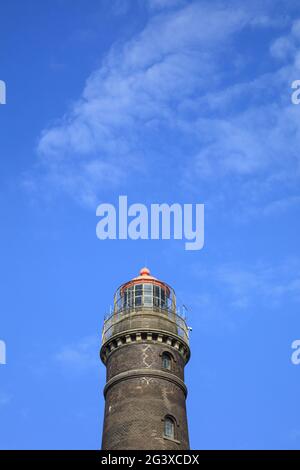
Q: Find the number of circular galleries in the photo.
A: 2